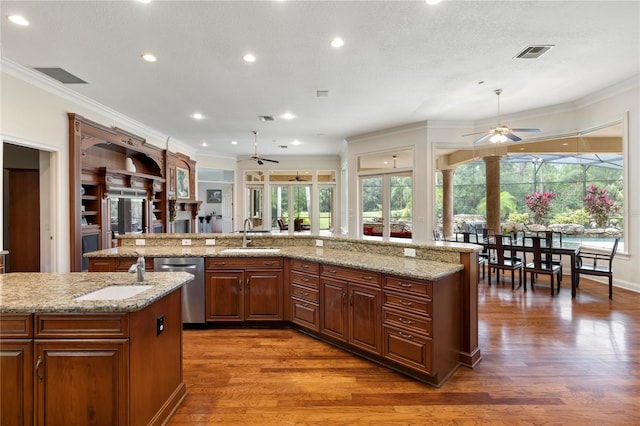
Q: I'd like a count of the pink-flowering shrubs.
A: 2